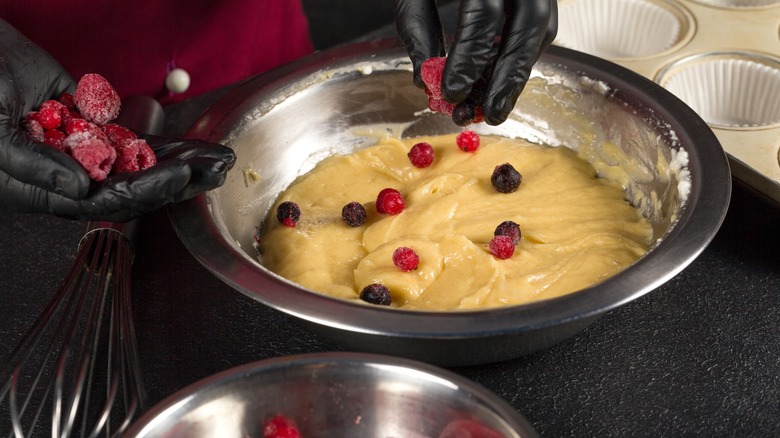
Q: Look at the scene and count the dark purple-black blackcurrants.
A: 6